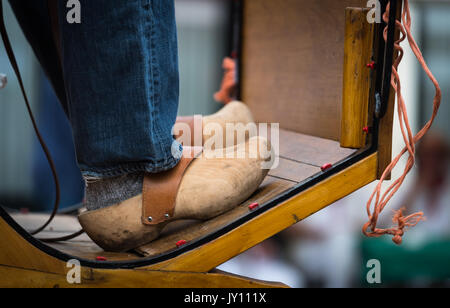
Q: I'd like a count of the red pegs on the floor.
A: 4